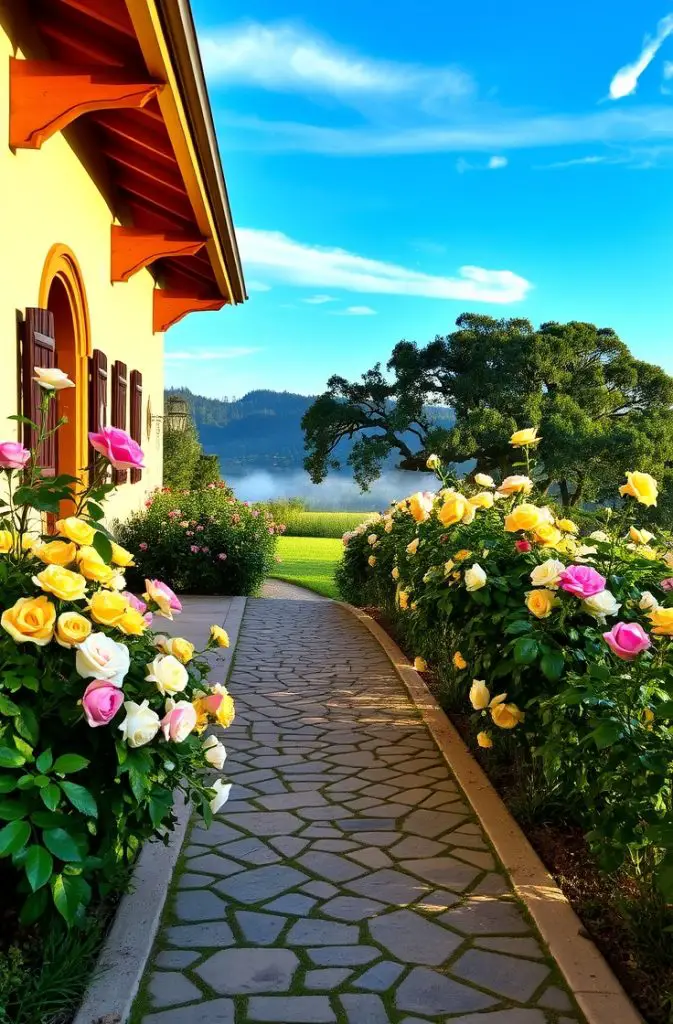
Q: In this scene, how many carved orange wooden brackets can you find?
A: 3